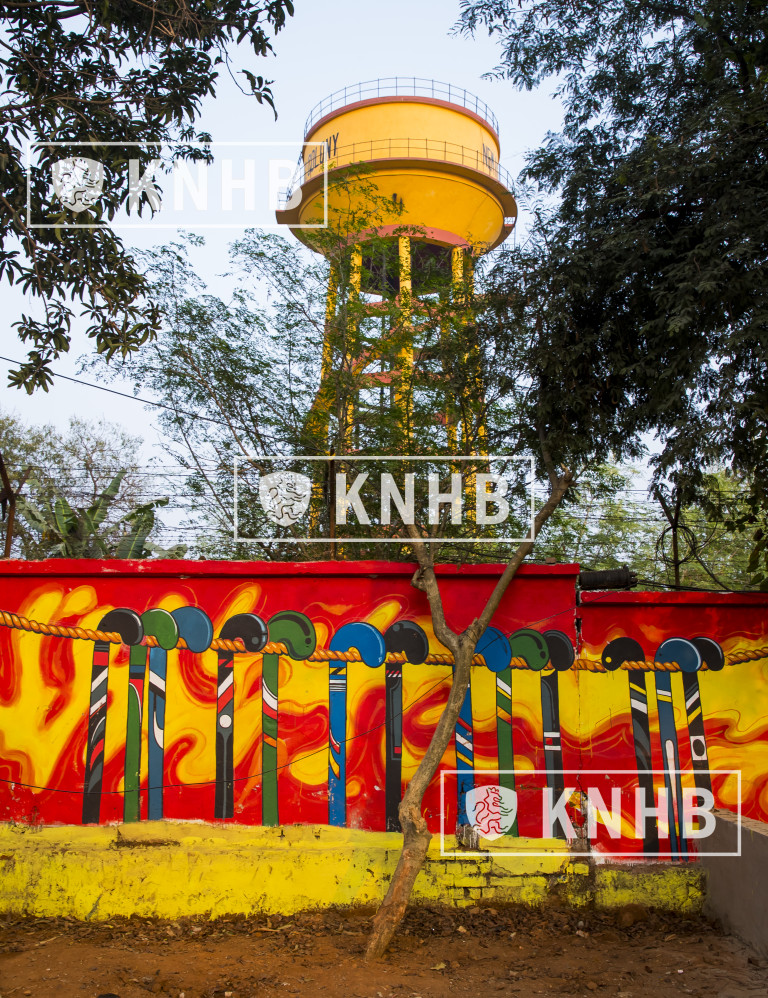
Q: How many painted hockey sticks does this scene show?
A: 13